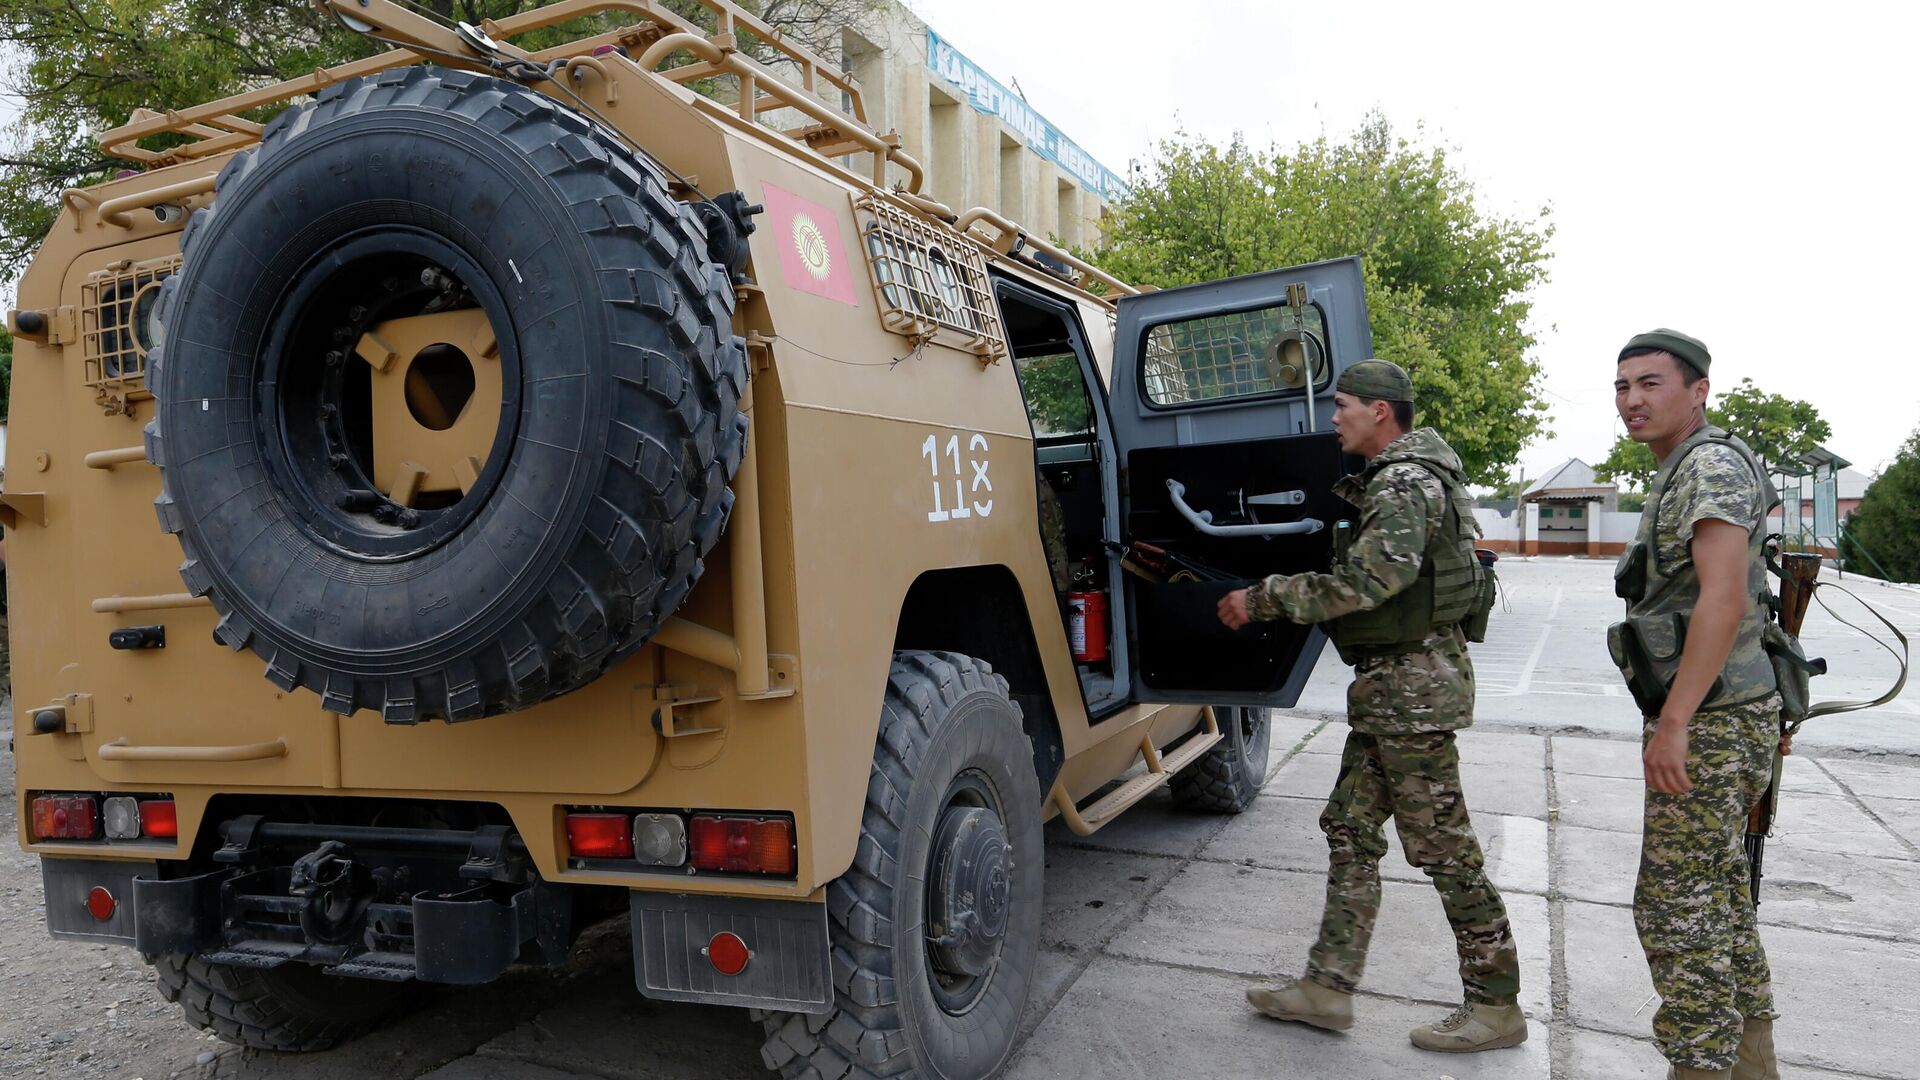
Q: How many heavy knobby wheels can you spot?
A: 4